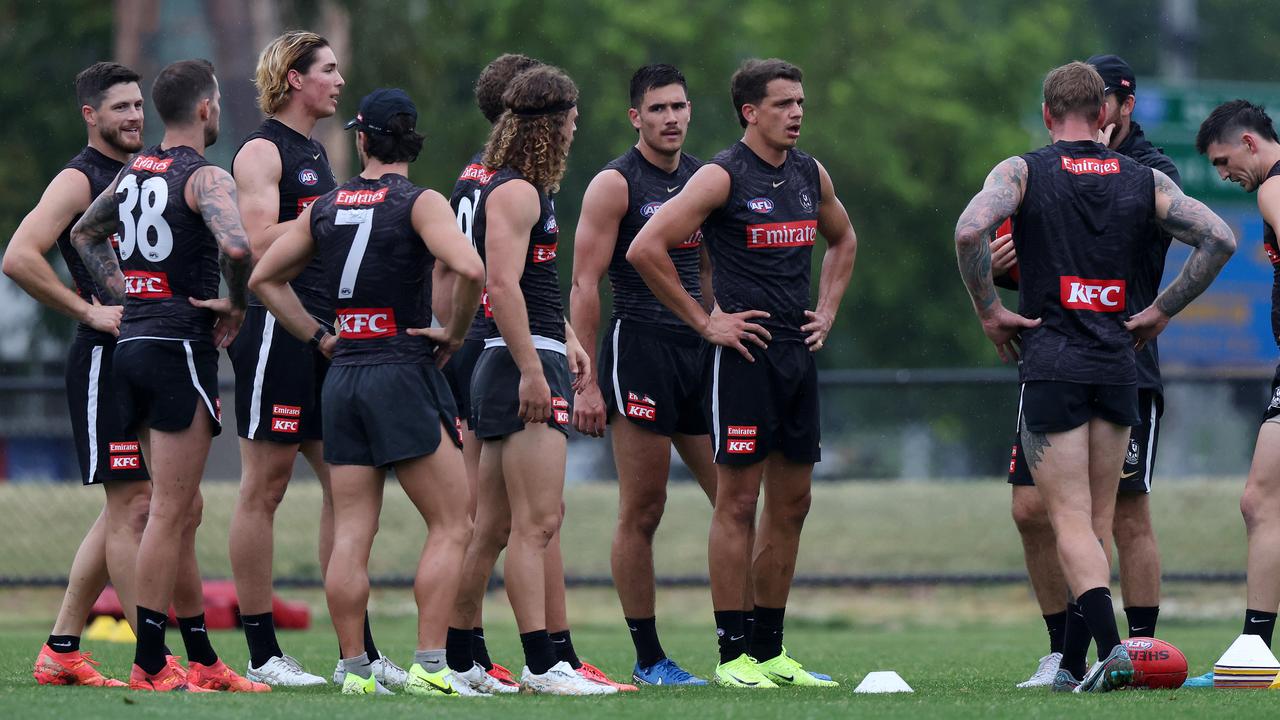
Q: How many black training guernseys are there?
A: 10